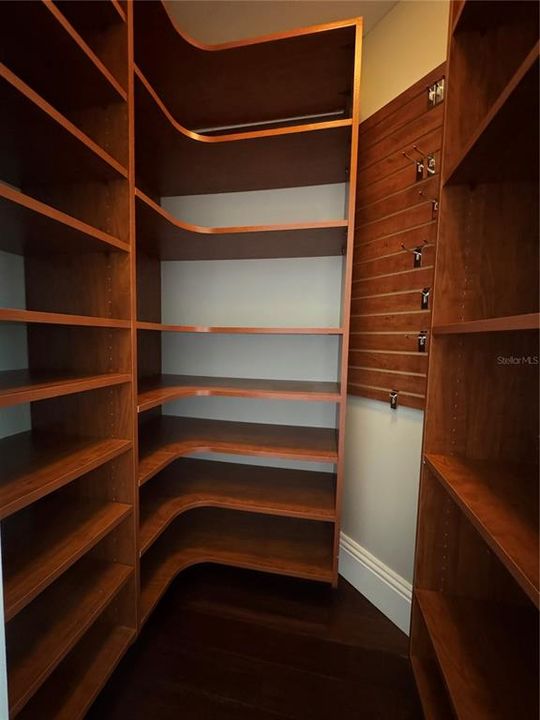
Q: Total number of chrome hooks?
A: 9